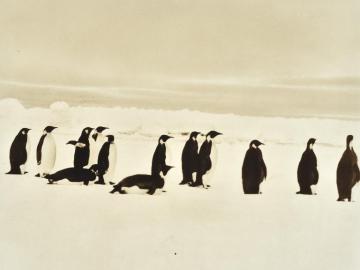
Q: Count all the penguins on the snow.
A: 14